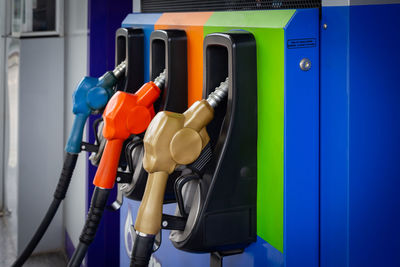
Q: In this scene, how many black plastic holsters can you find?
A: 3